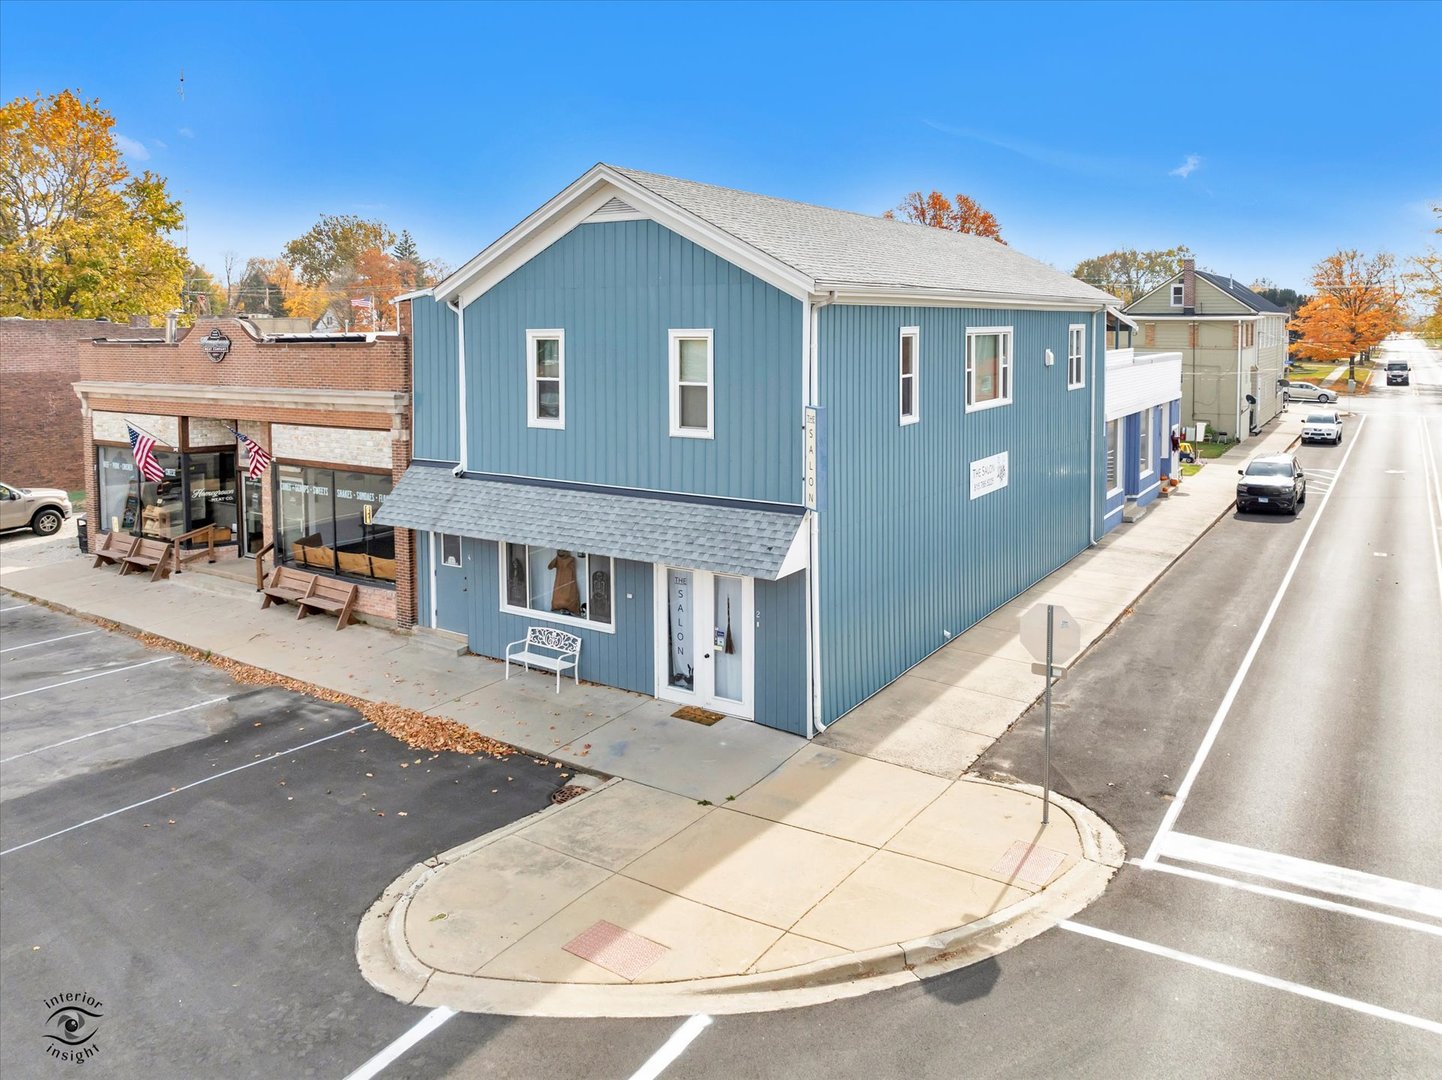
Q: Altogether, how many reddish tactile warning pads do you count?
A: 2